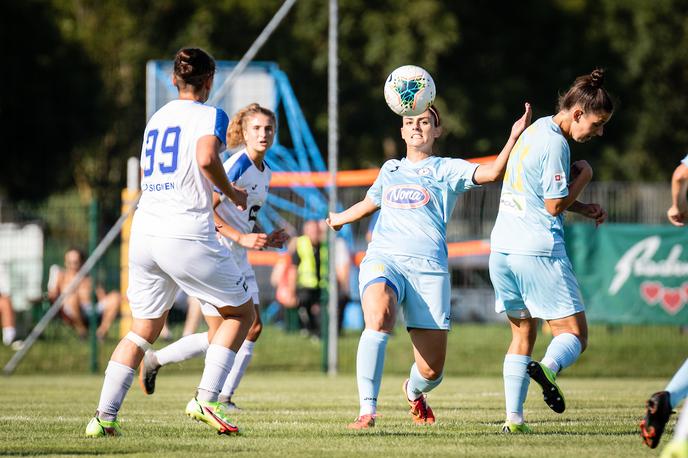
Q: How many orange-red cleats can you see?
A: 2